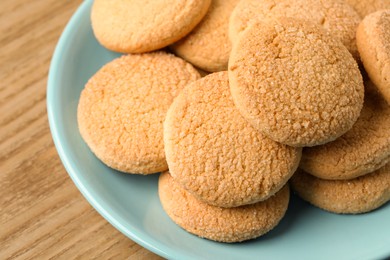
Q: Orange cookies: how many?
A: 11